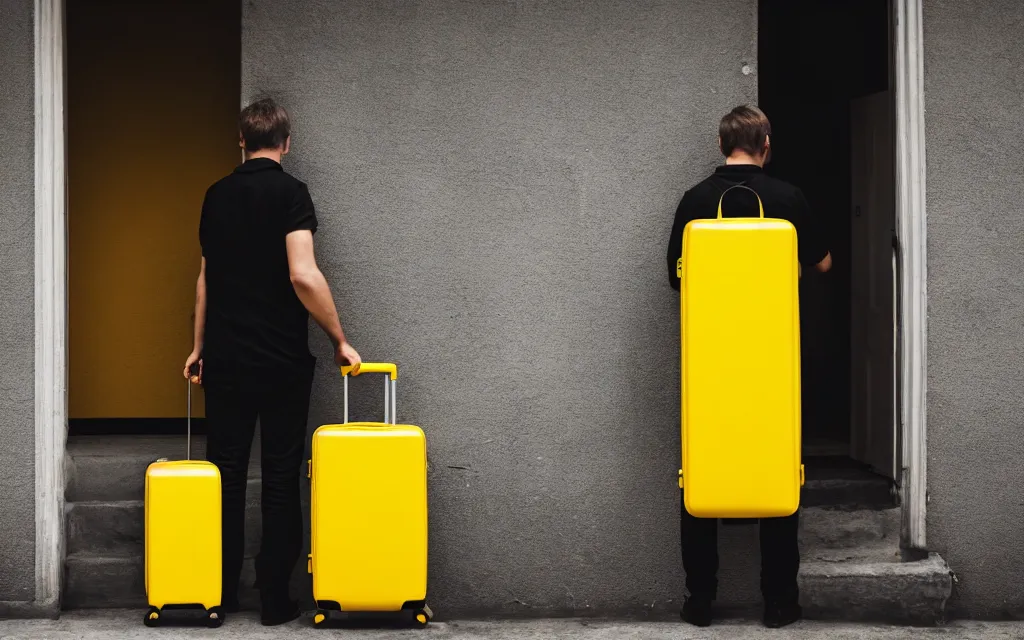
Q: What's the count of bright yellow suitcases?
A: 3